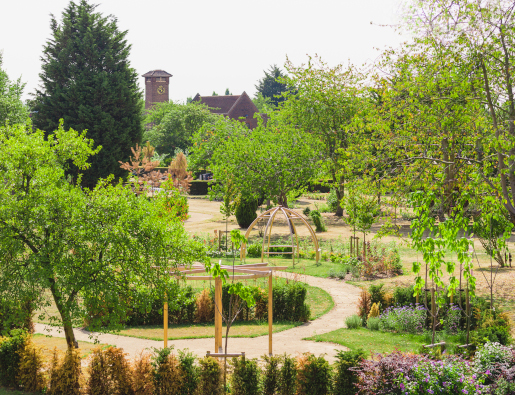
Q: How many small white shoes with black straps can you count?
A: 0